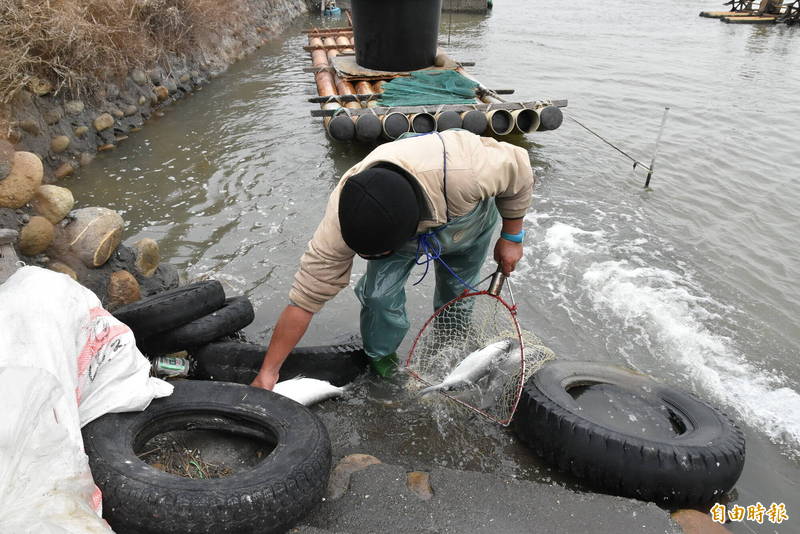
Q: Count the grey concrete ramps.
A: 1